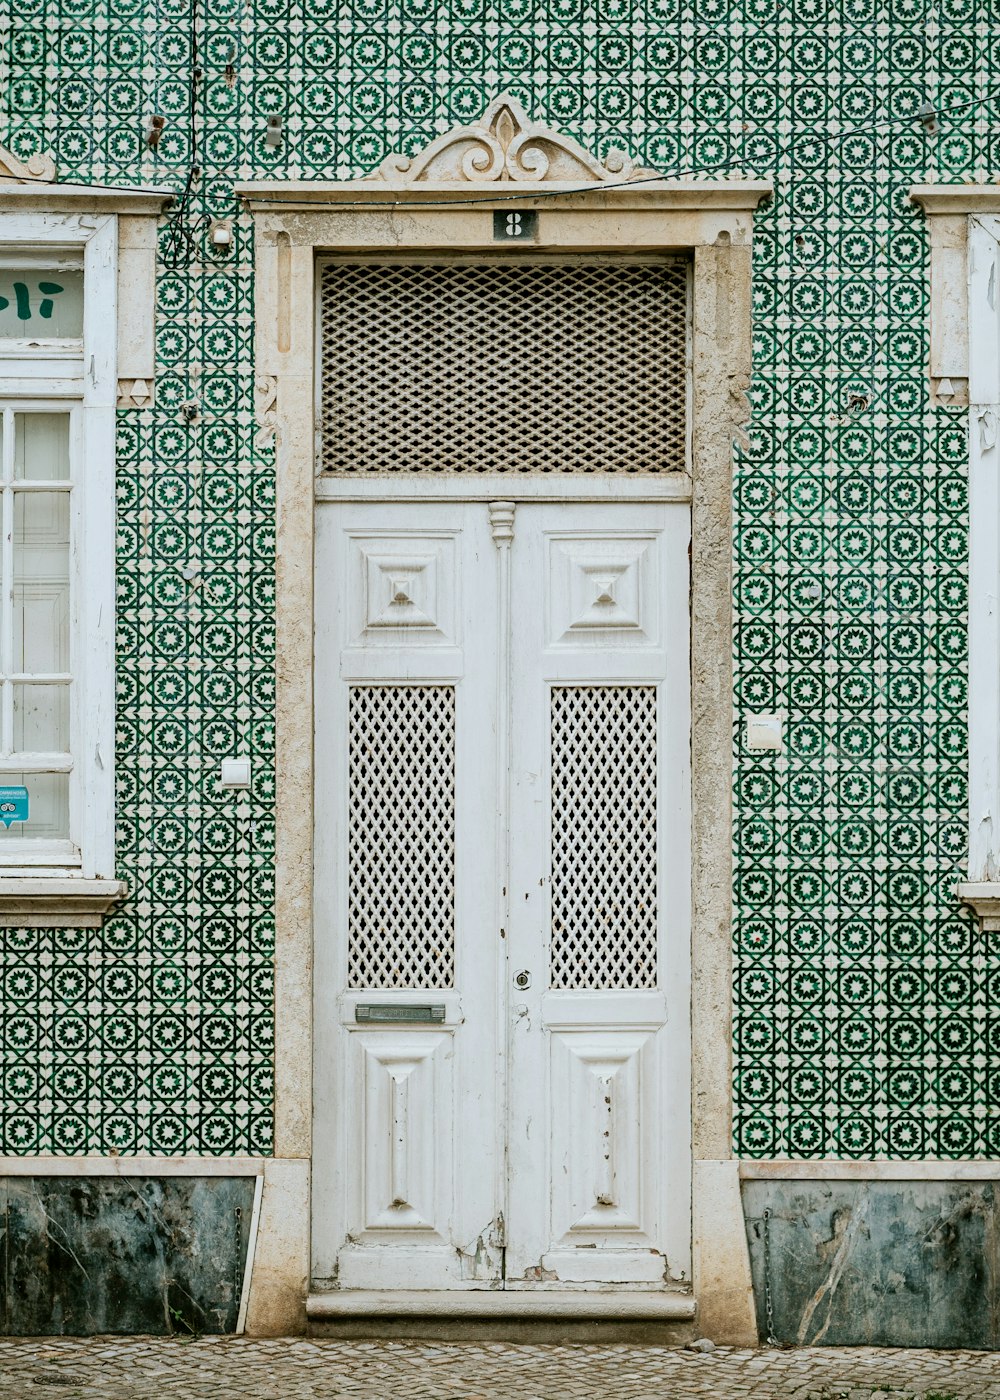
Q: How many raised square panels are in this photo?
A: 2